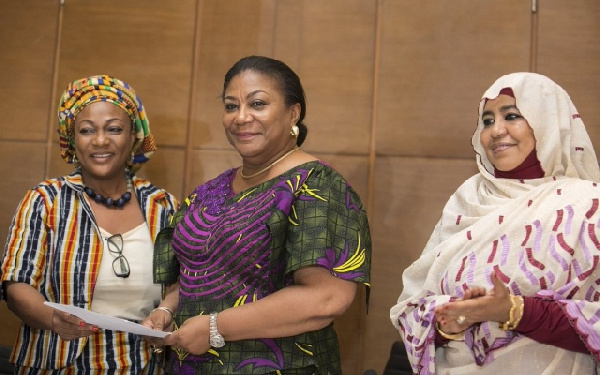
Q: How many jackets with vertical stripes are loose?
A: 1